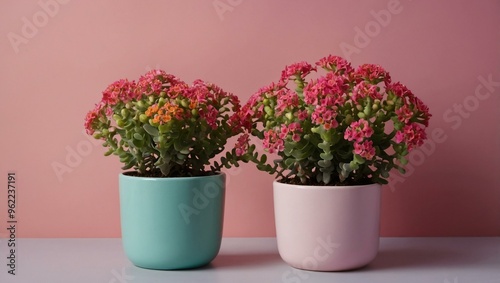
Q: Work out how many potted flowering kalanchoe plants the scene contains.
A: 2